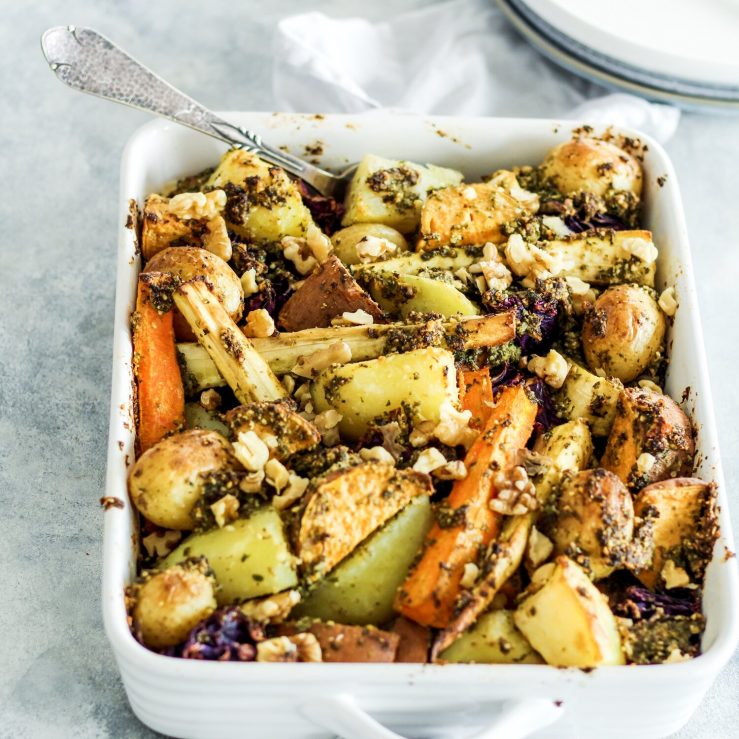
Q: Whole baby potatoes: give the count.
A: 7